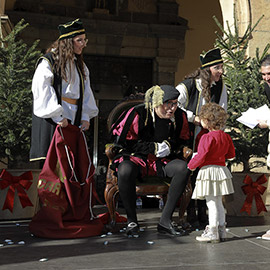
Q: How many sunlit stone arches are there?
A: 1